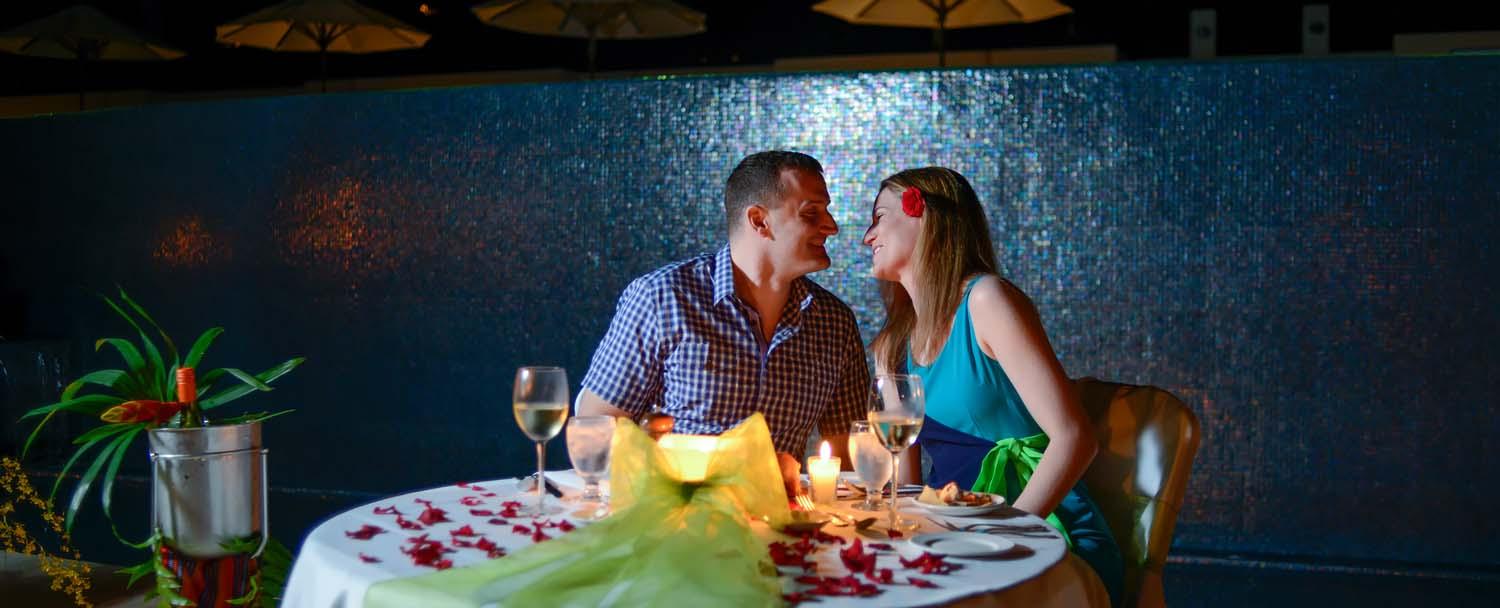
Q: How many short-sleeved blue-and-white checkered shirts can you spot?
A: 1